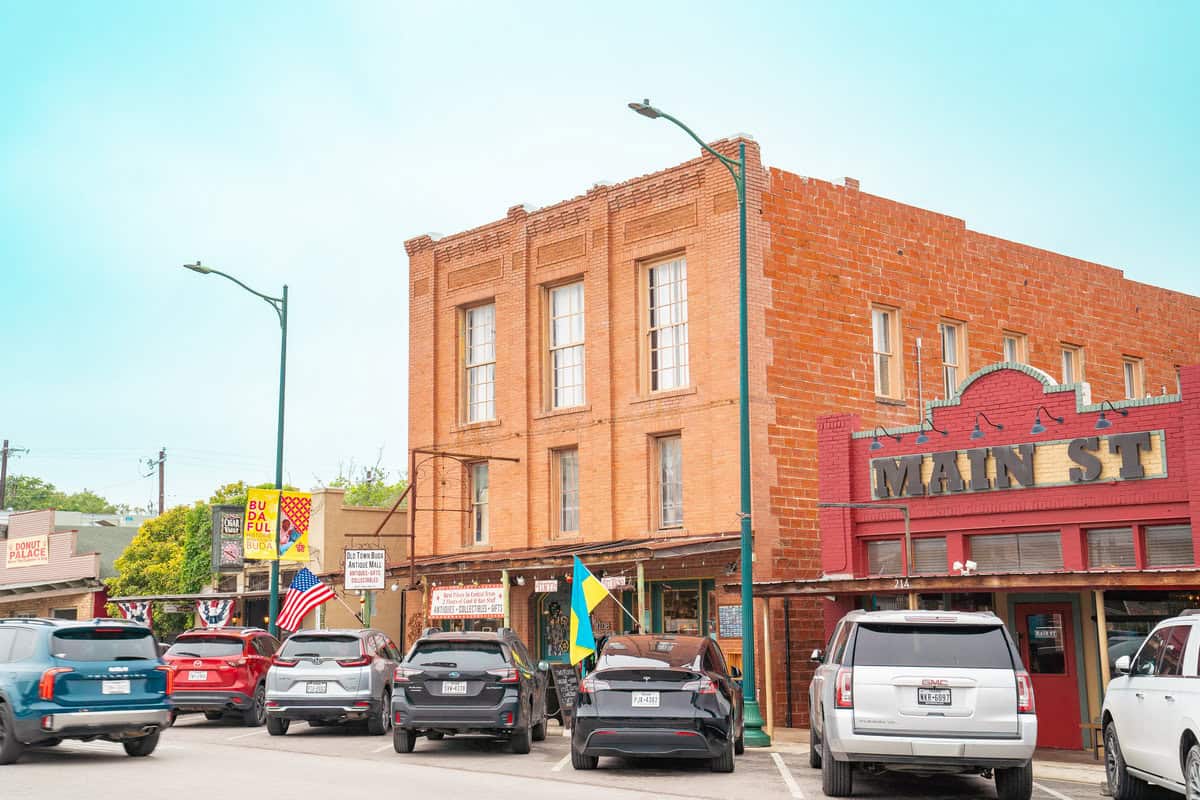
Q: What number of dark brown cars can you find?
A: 0